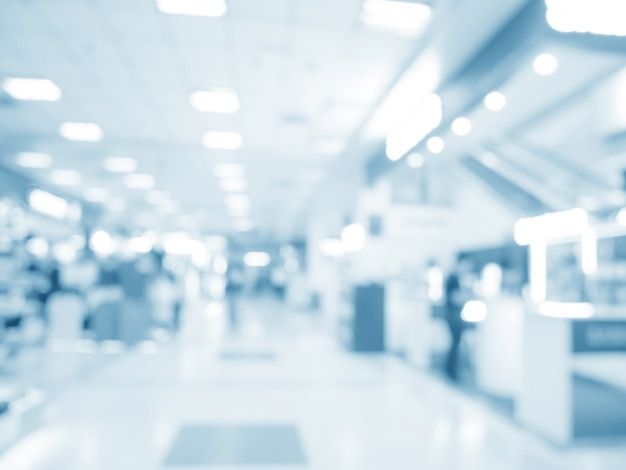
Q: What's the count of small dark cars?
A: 0